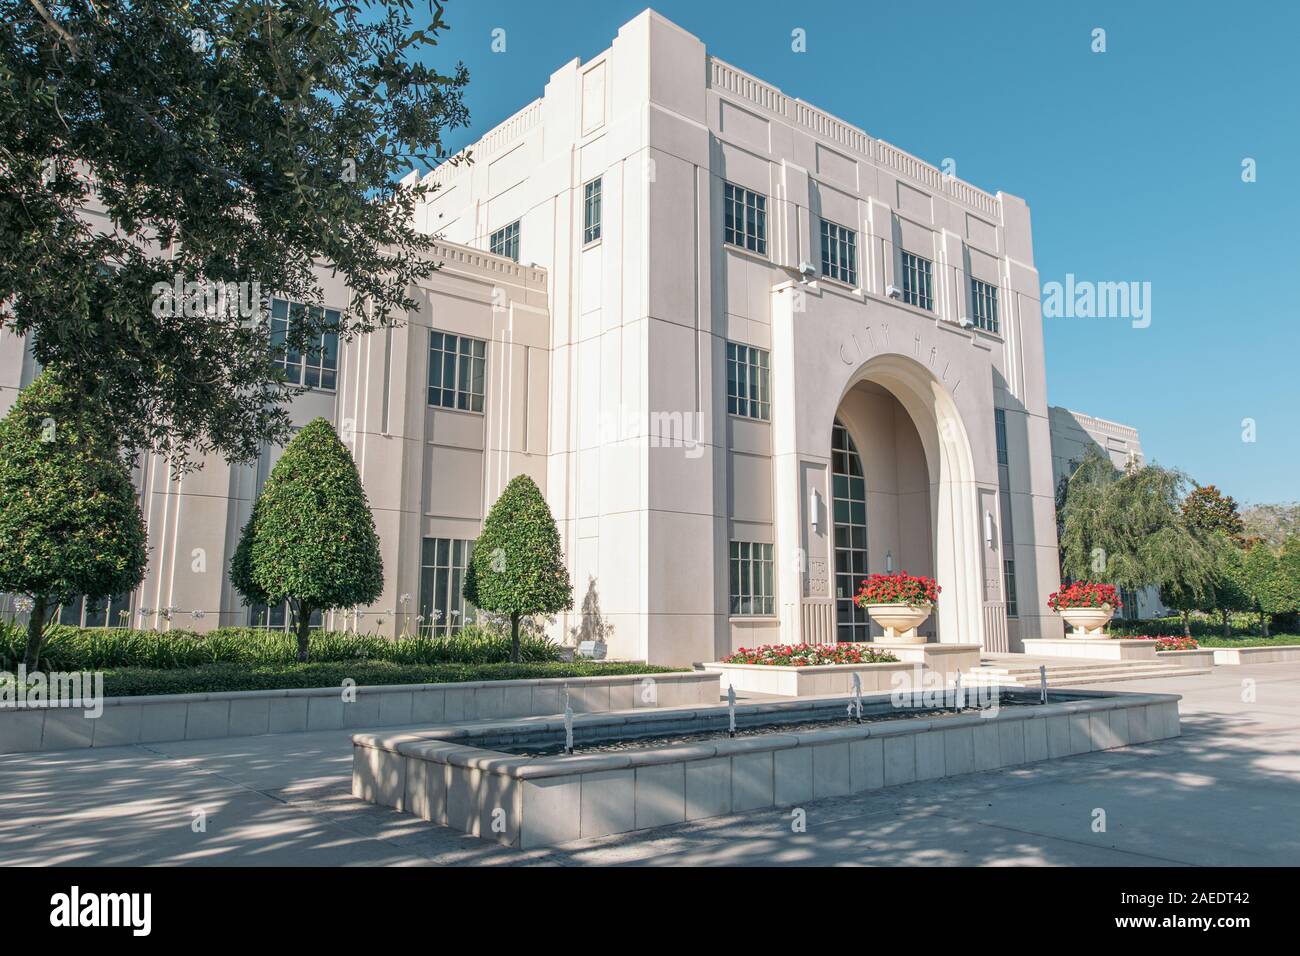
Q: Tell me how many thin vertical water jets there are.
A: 5